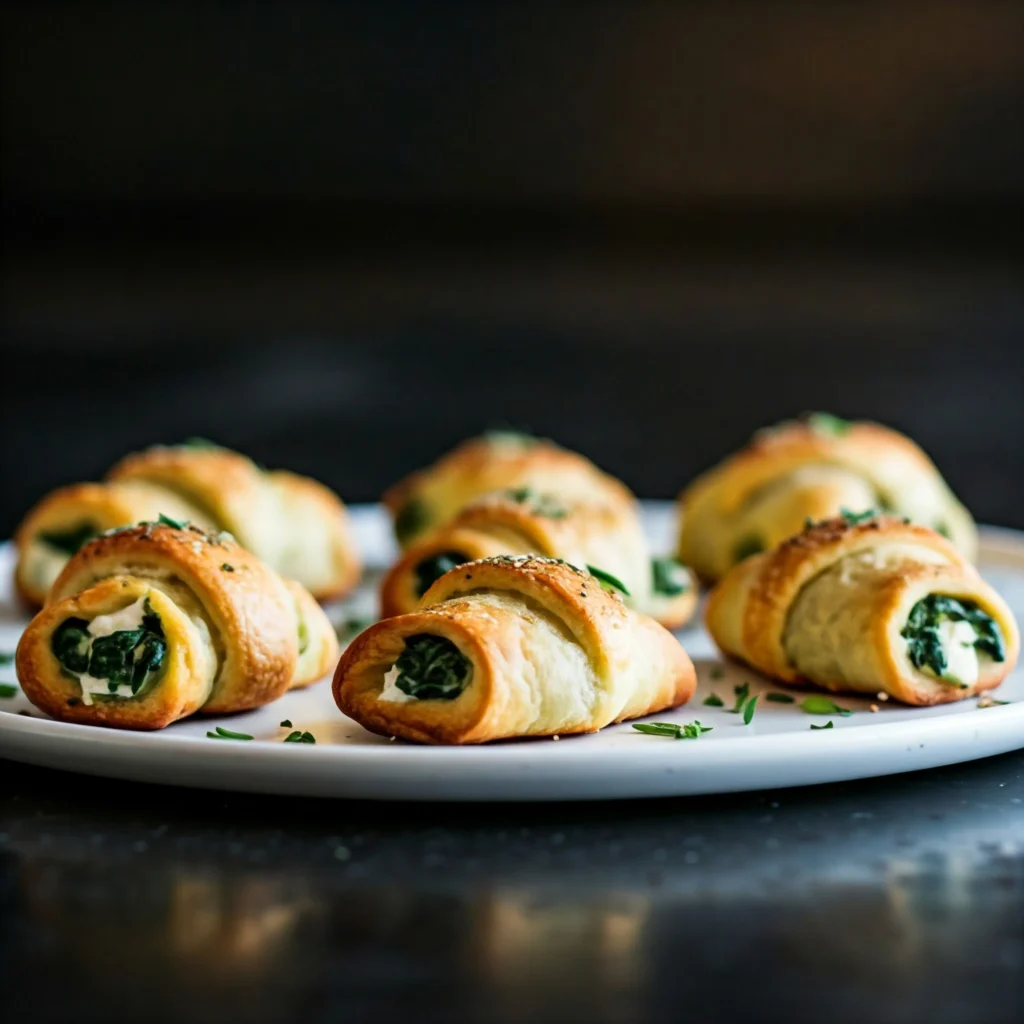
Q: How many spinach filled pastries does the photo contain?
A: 7